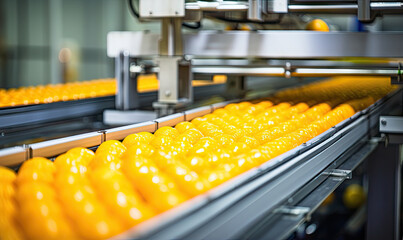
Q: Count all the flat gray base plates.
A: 1